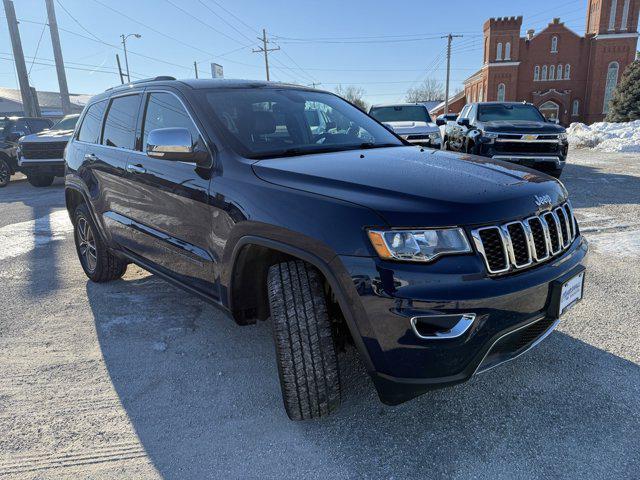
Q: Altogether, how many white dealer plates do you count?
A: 1